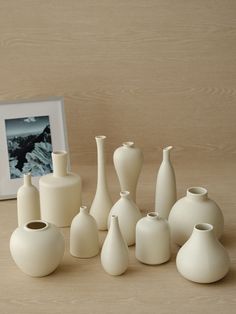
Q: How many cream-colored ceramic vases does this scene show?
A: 12